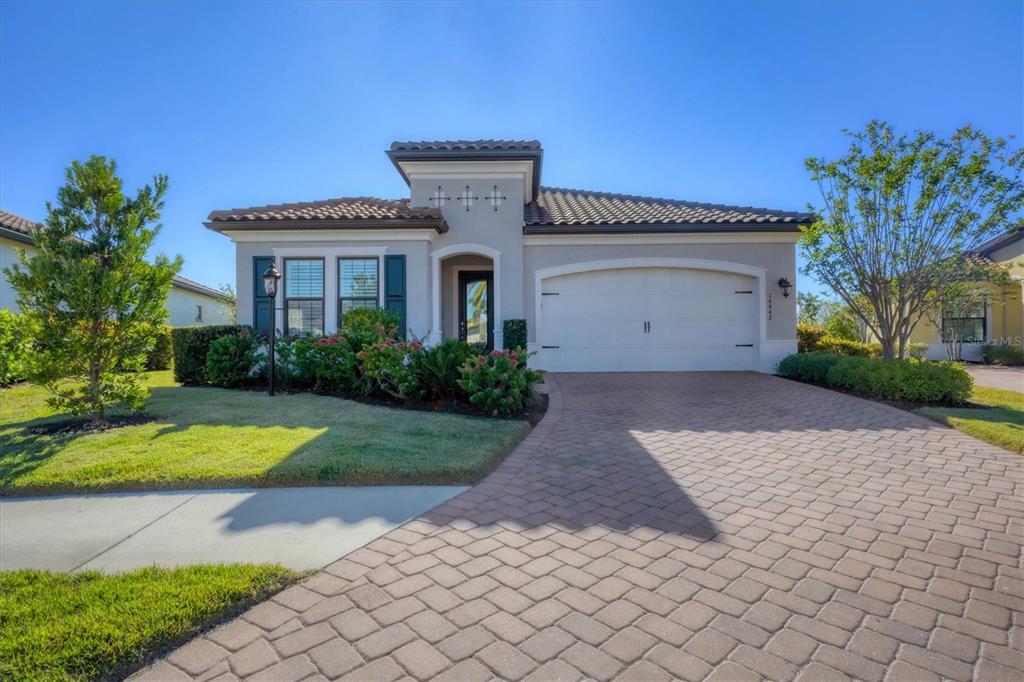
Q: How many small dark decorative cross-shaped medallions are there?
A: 3